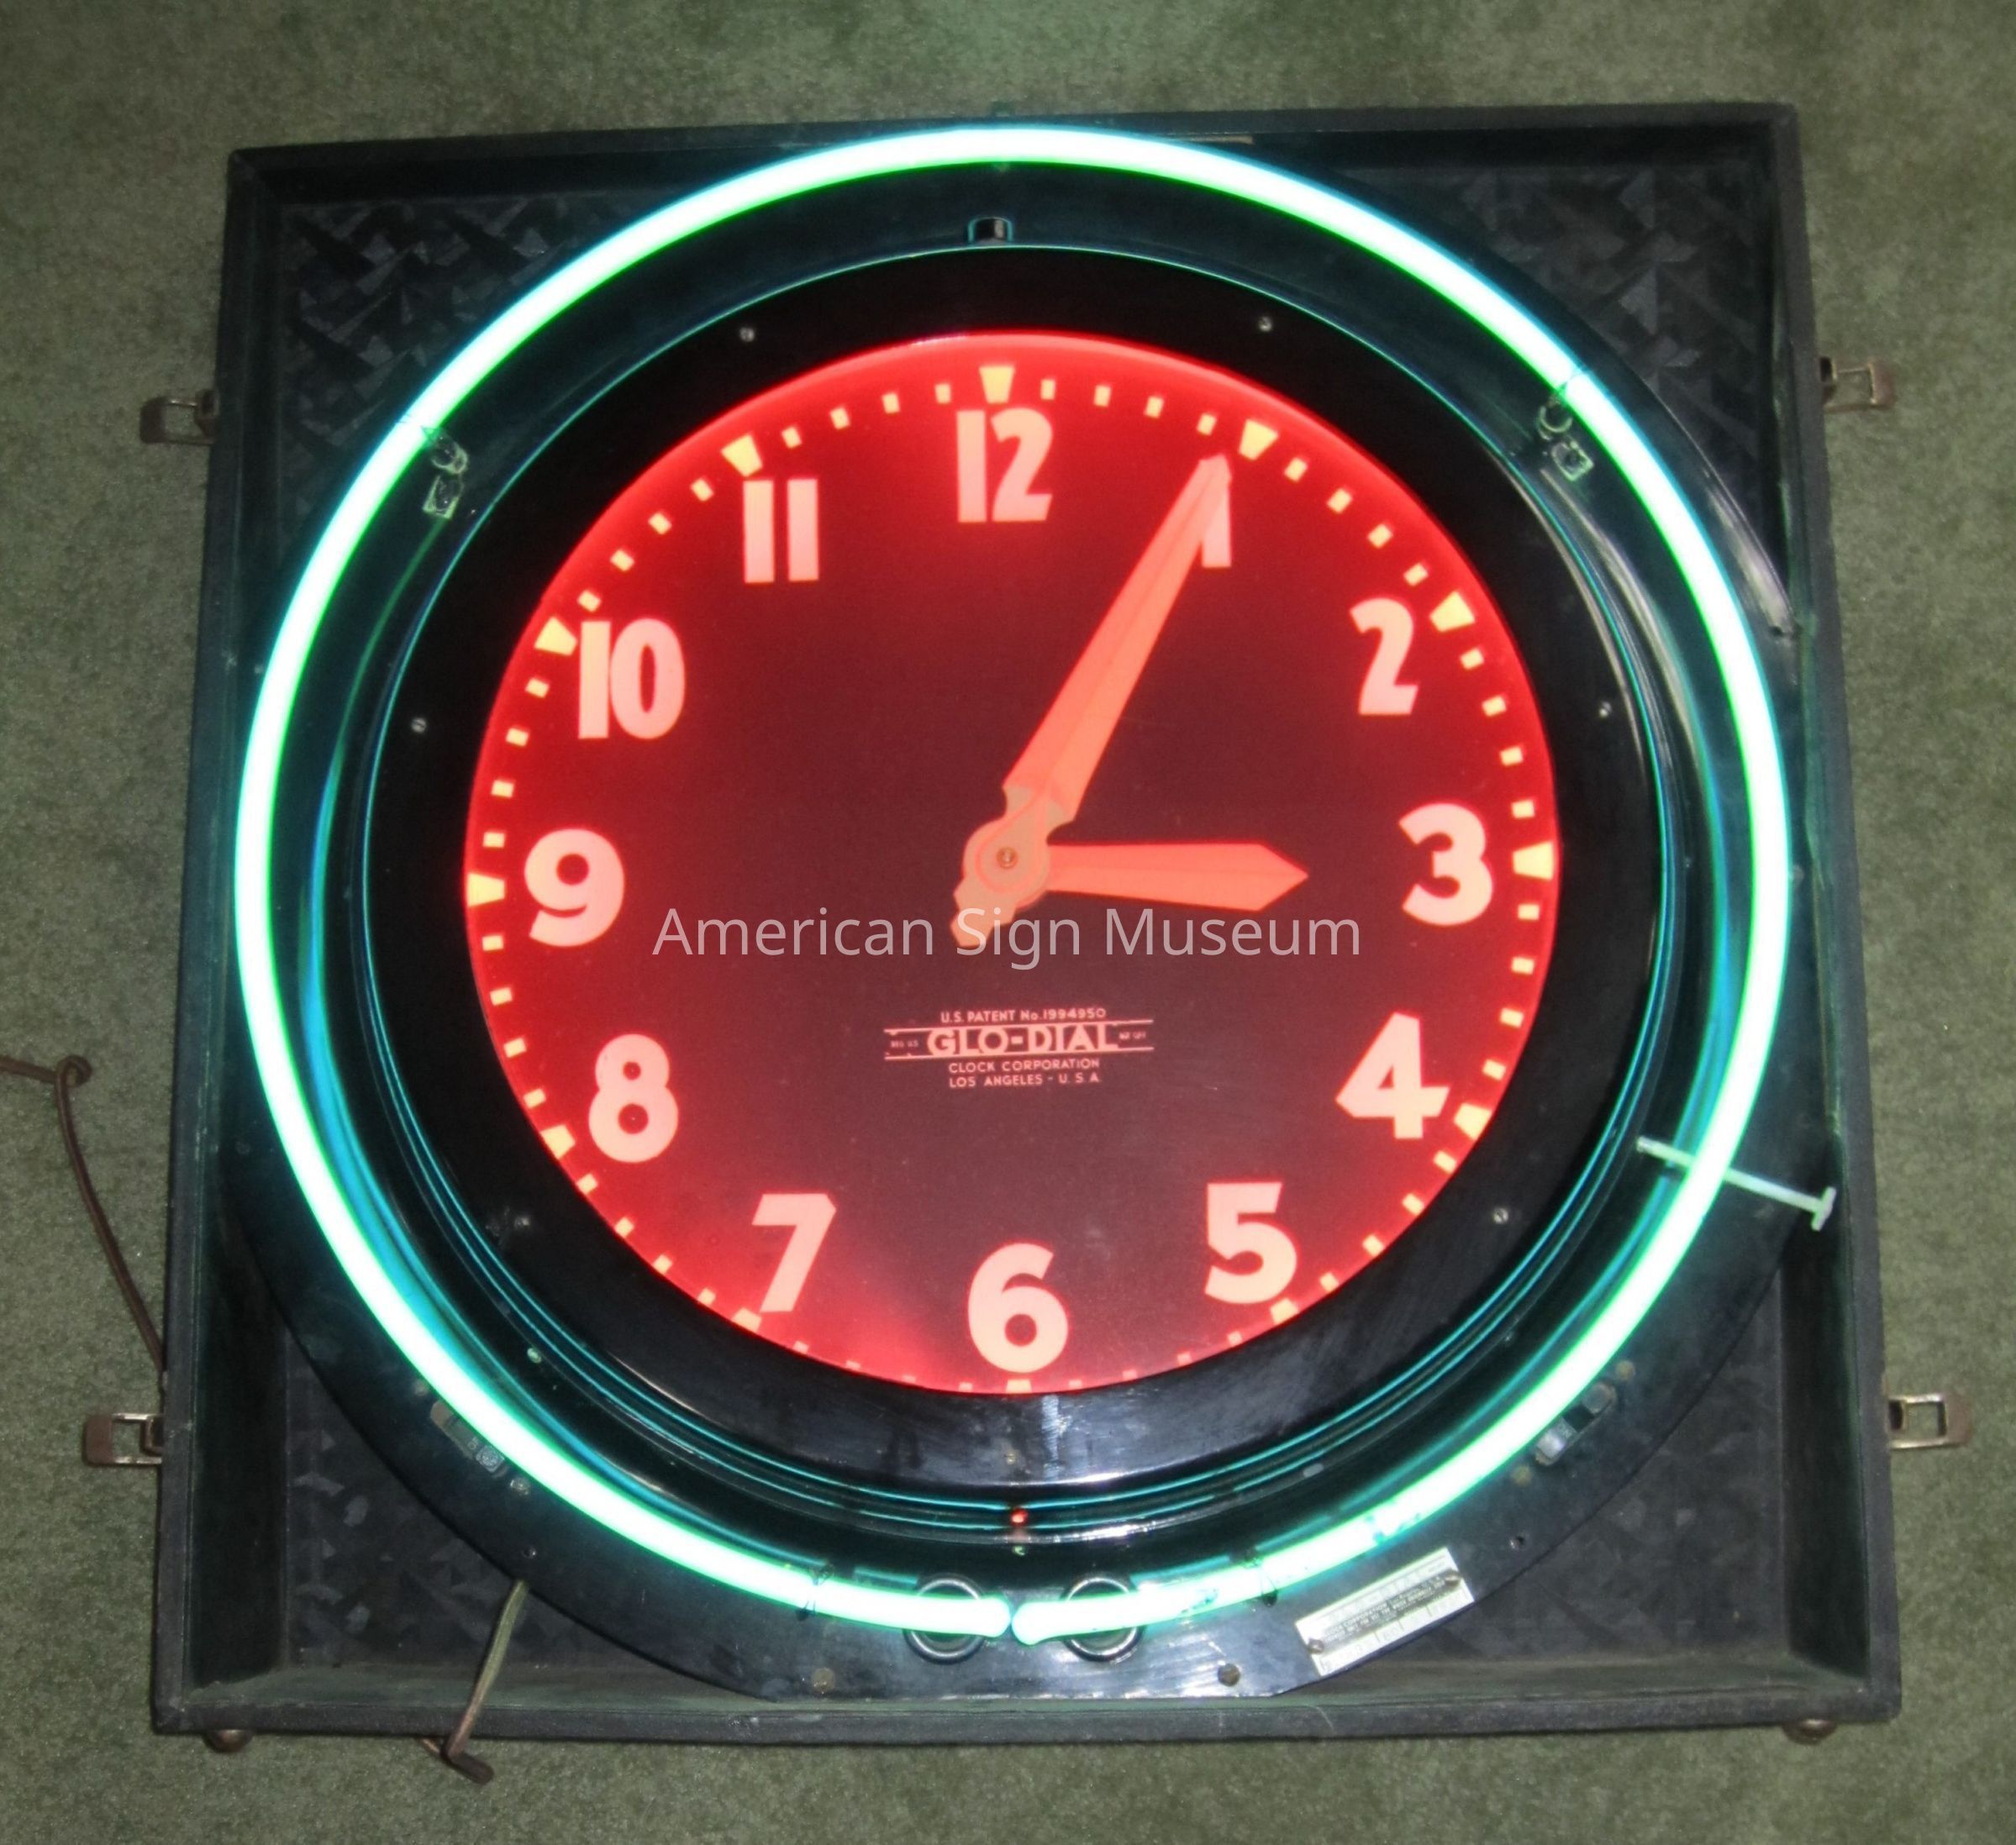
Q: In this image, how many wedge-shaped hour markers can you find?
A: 12